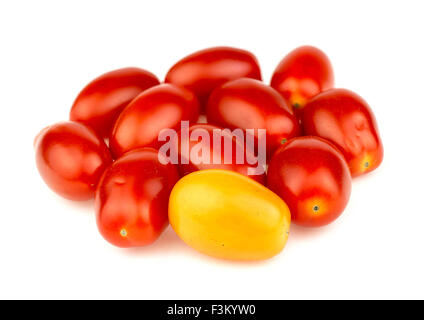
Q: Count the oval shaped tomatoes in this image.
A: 11